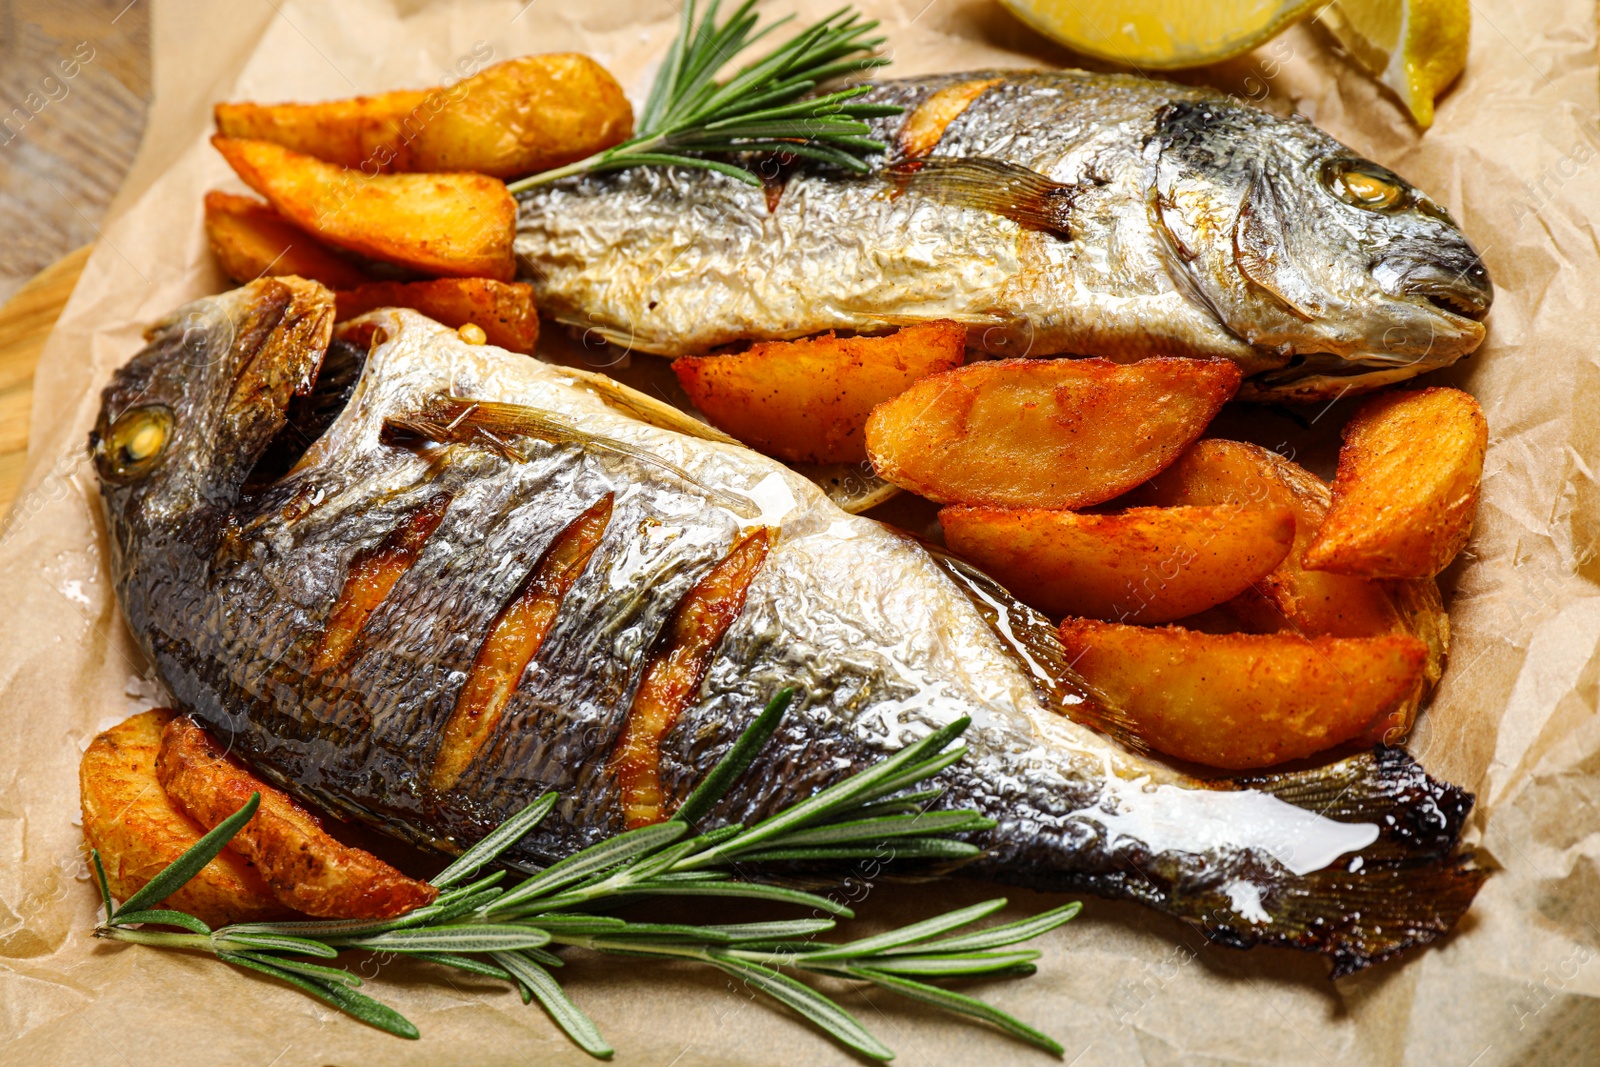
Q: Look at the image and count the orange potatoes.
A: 13